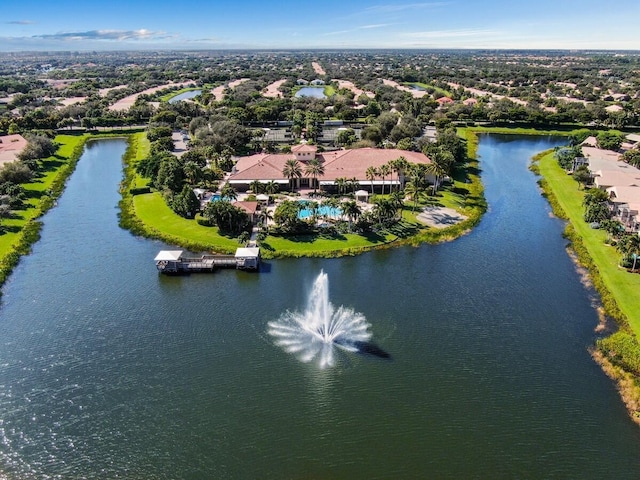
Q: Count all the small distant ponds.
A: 3